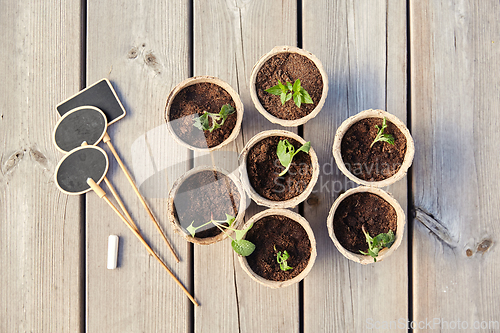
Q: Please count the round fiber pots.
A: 7